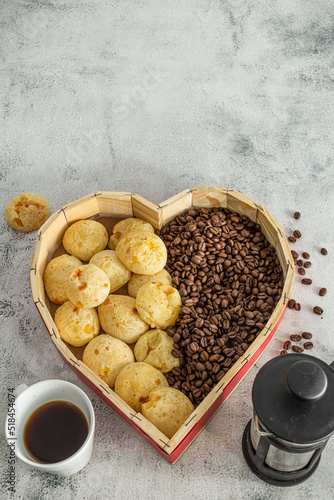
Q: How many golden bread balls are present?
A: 15